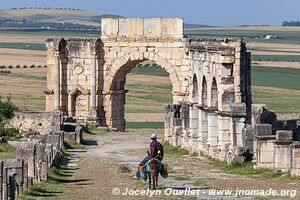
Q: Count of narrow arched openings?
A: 3